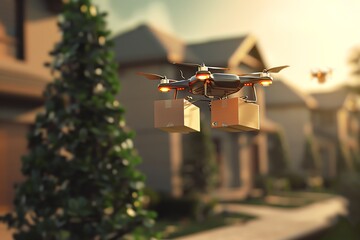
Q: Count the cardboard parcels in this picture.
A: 2